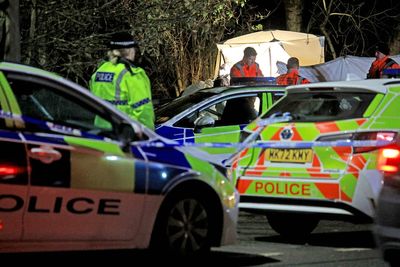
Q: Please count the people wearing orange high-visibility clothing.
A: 3